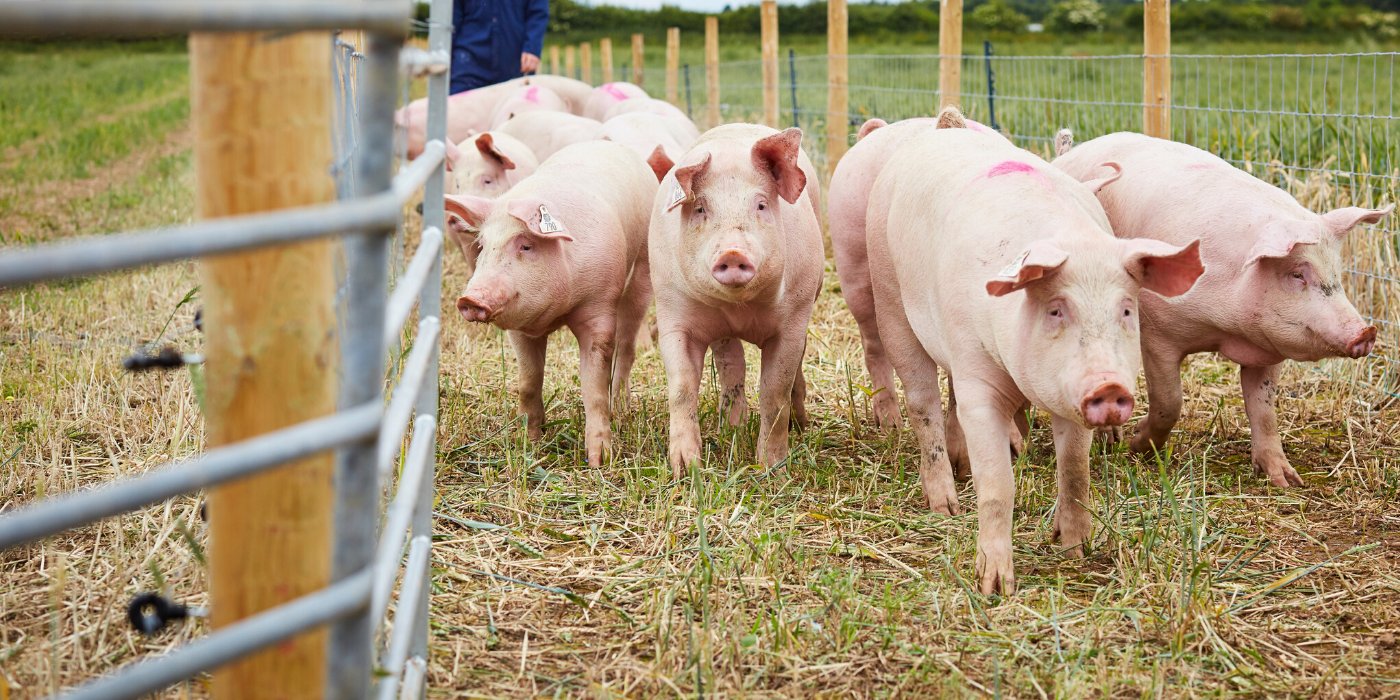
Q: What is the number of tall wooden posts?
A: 12